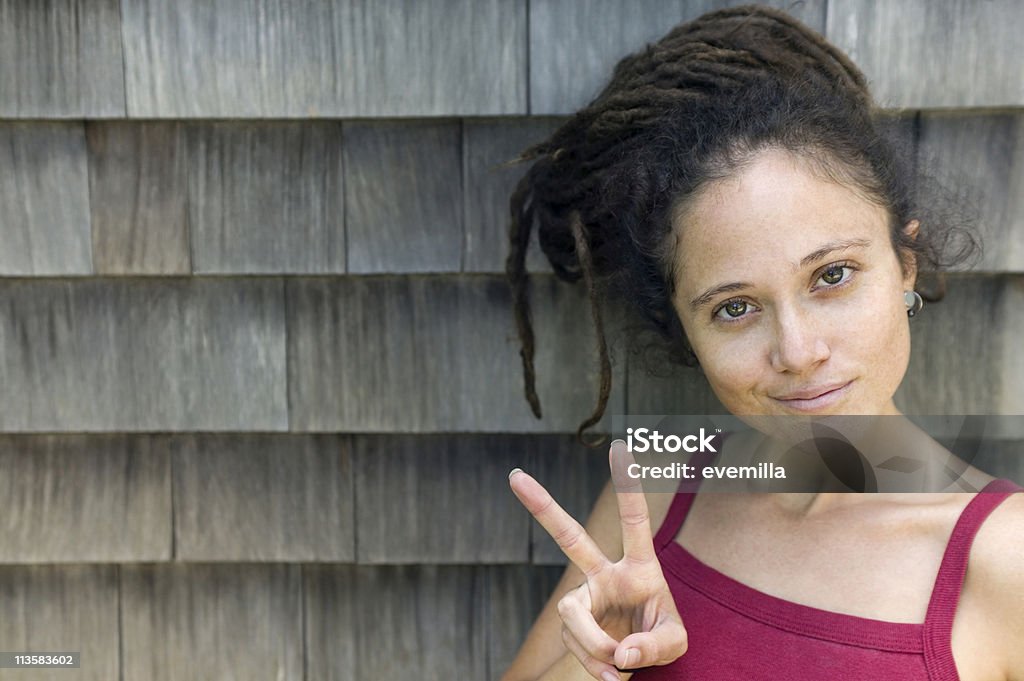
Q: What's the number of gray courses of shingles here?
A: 5